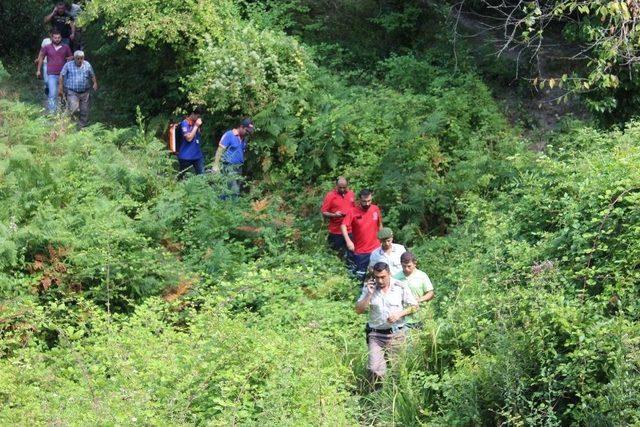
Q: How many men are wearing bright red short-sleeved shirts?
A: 2